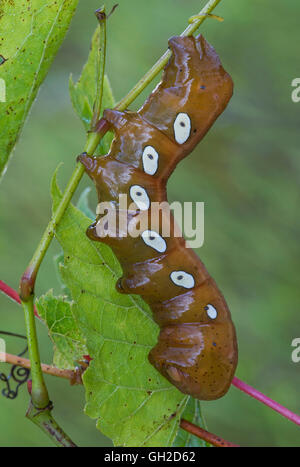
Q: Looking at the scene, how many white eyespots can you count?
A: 6